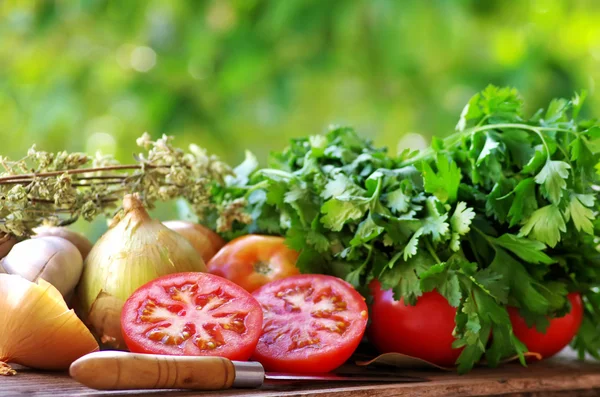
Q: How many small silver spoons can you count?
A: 0